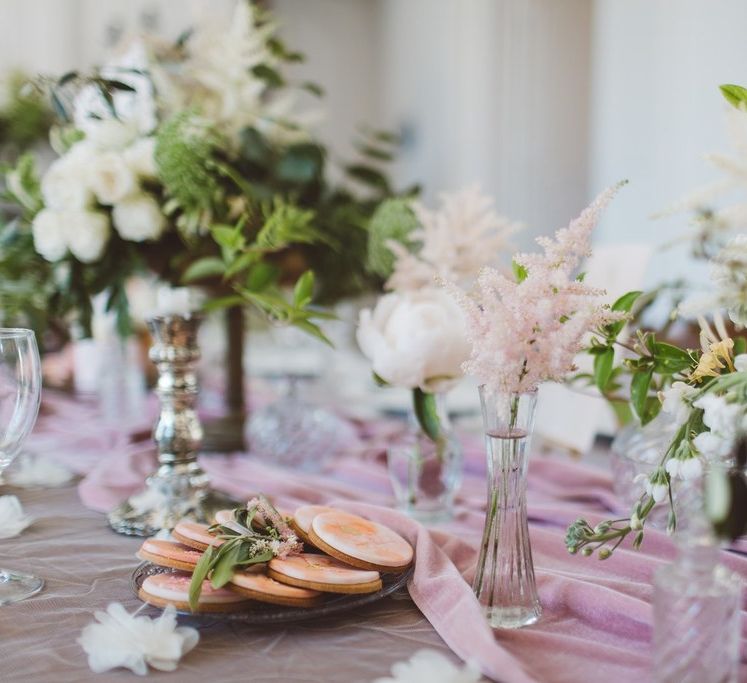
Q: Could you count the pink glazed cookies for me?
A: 8